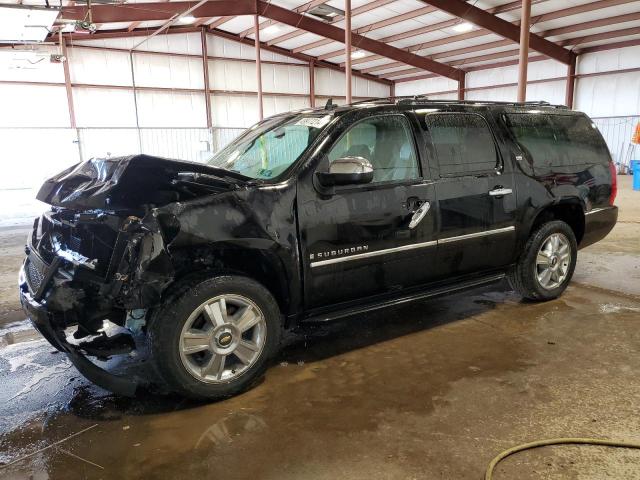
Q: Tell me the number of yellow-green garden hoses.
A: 1